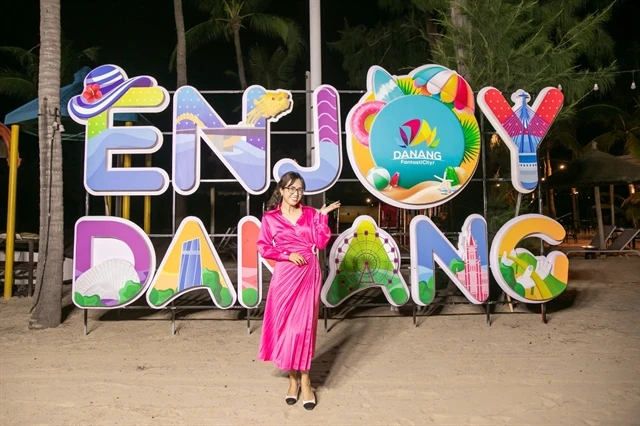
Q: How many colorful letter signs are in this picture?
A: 11